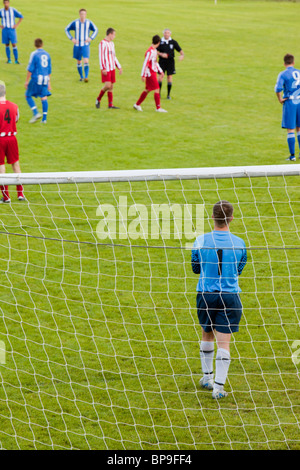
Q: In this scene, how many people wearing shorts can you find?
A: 9